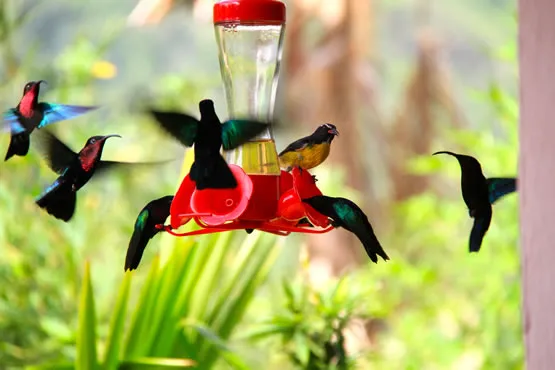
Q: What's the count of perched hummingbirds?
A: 2